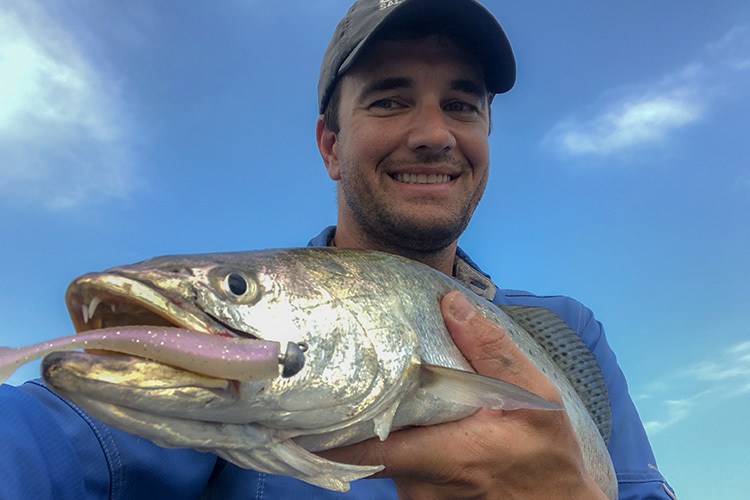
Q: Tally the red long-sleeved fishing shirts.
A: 0